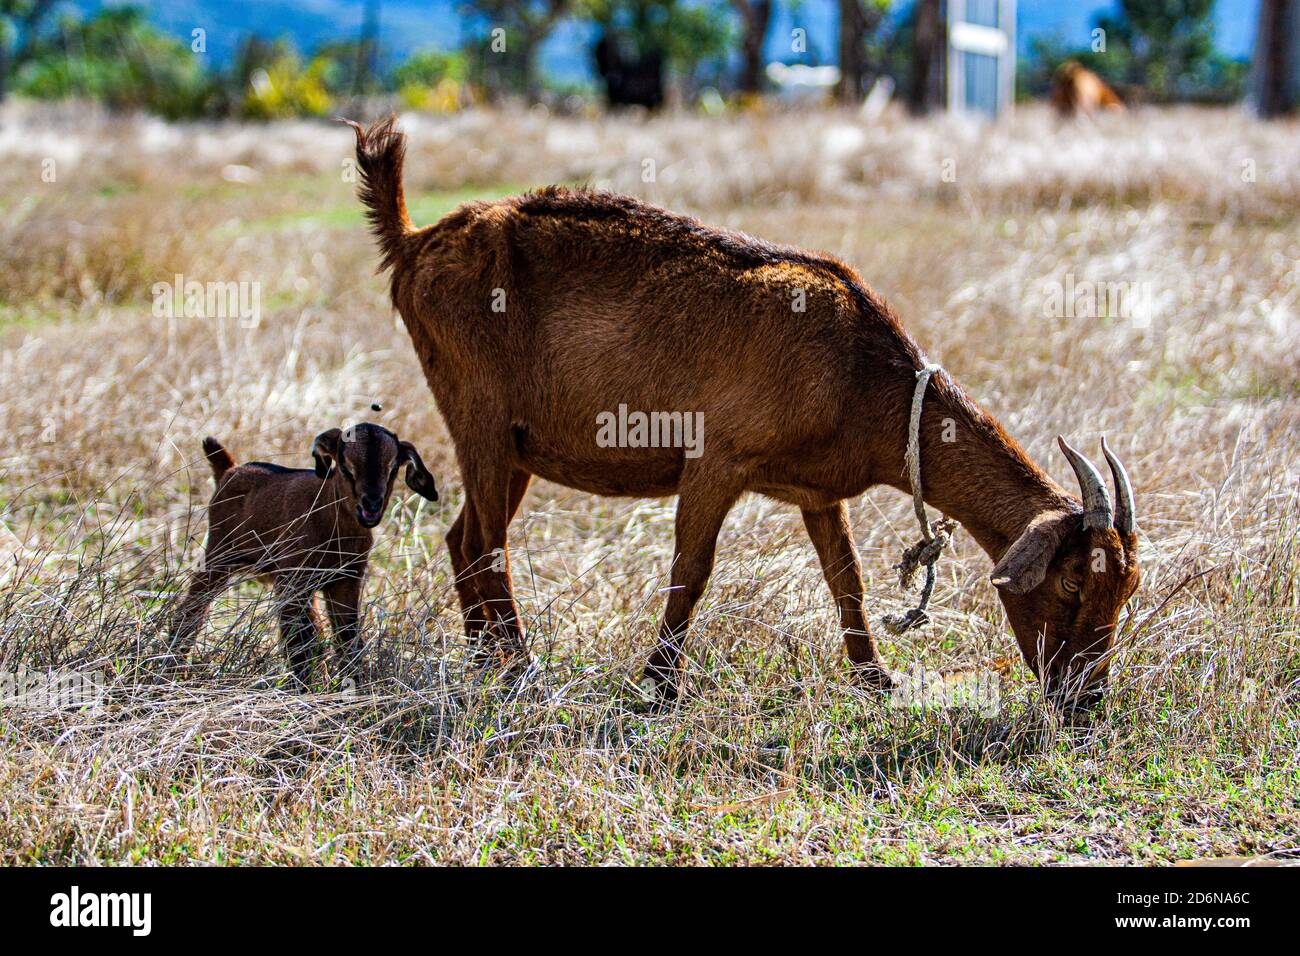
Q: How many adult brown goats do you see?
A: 1